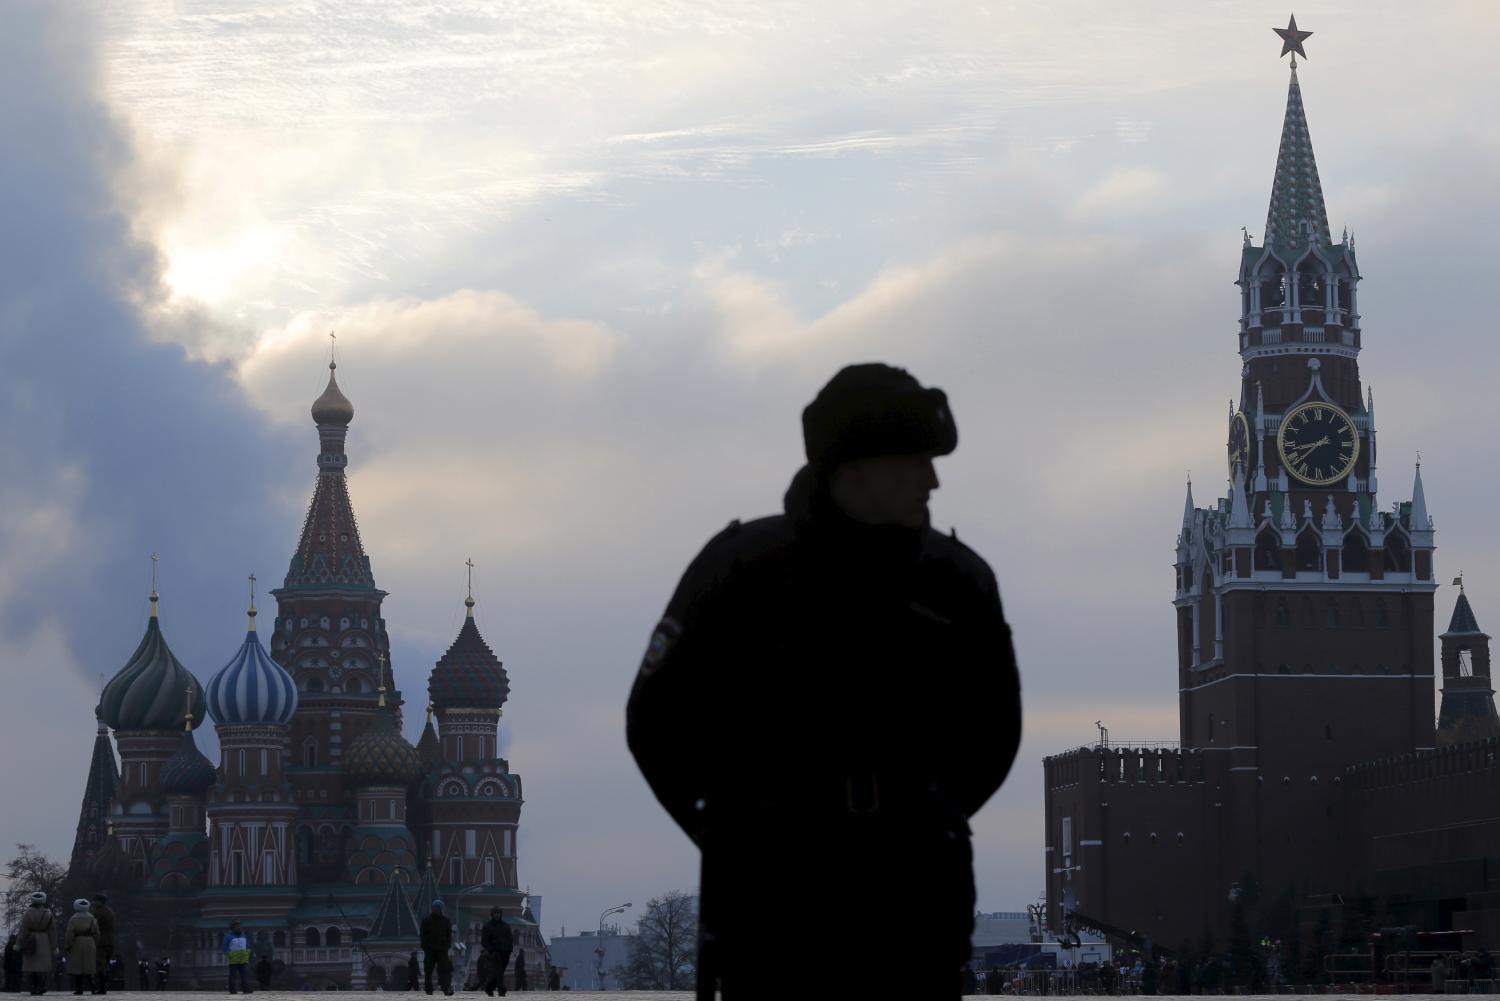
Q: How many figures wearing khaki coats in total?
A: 2